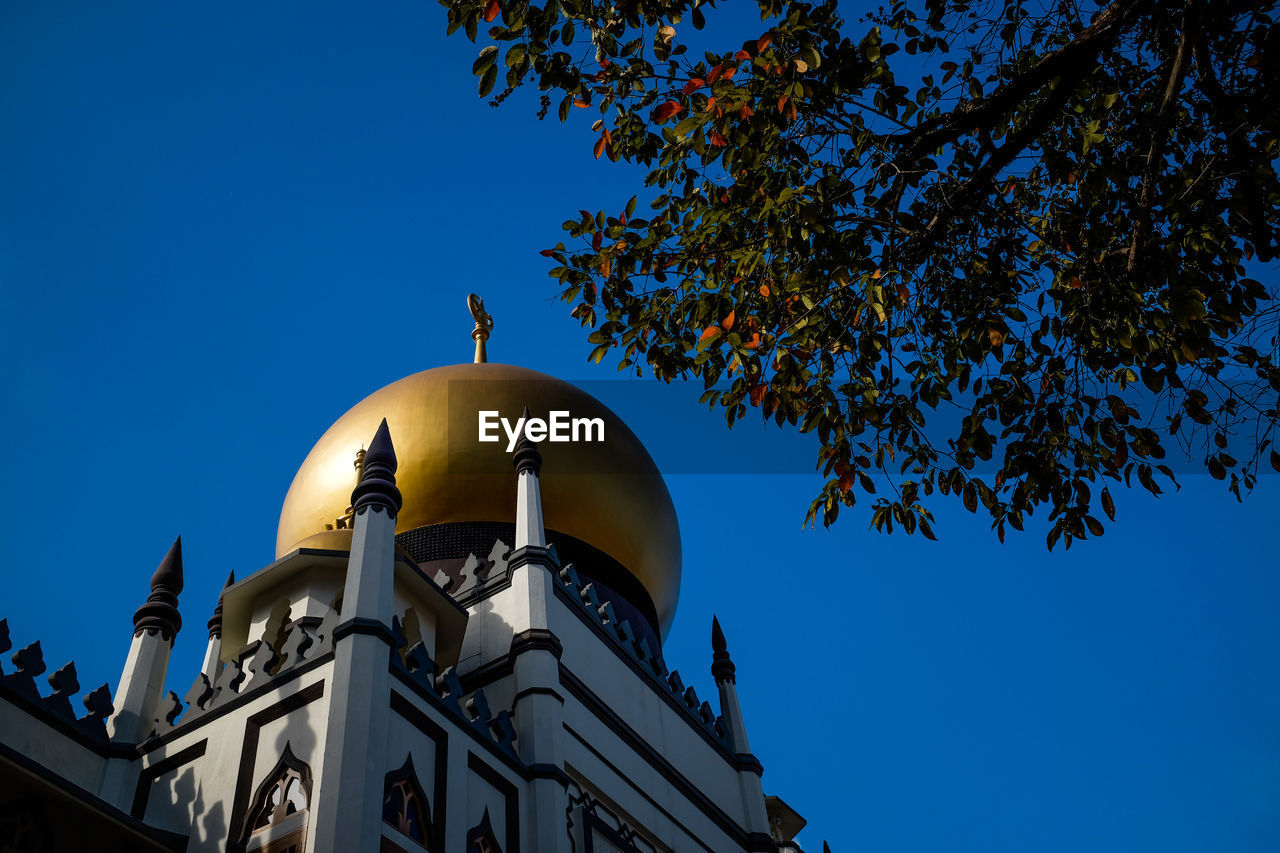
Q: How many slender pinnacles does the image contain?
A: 5